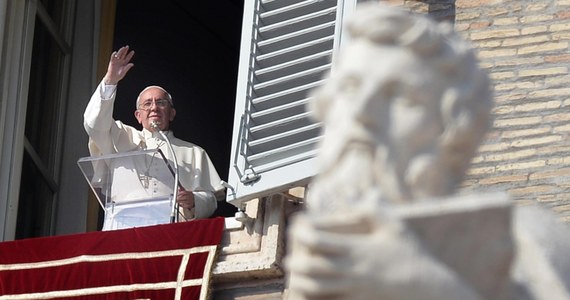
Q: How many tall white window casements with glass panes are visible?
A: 1